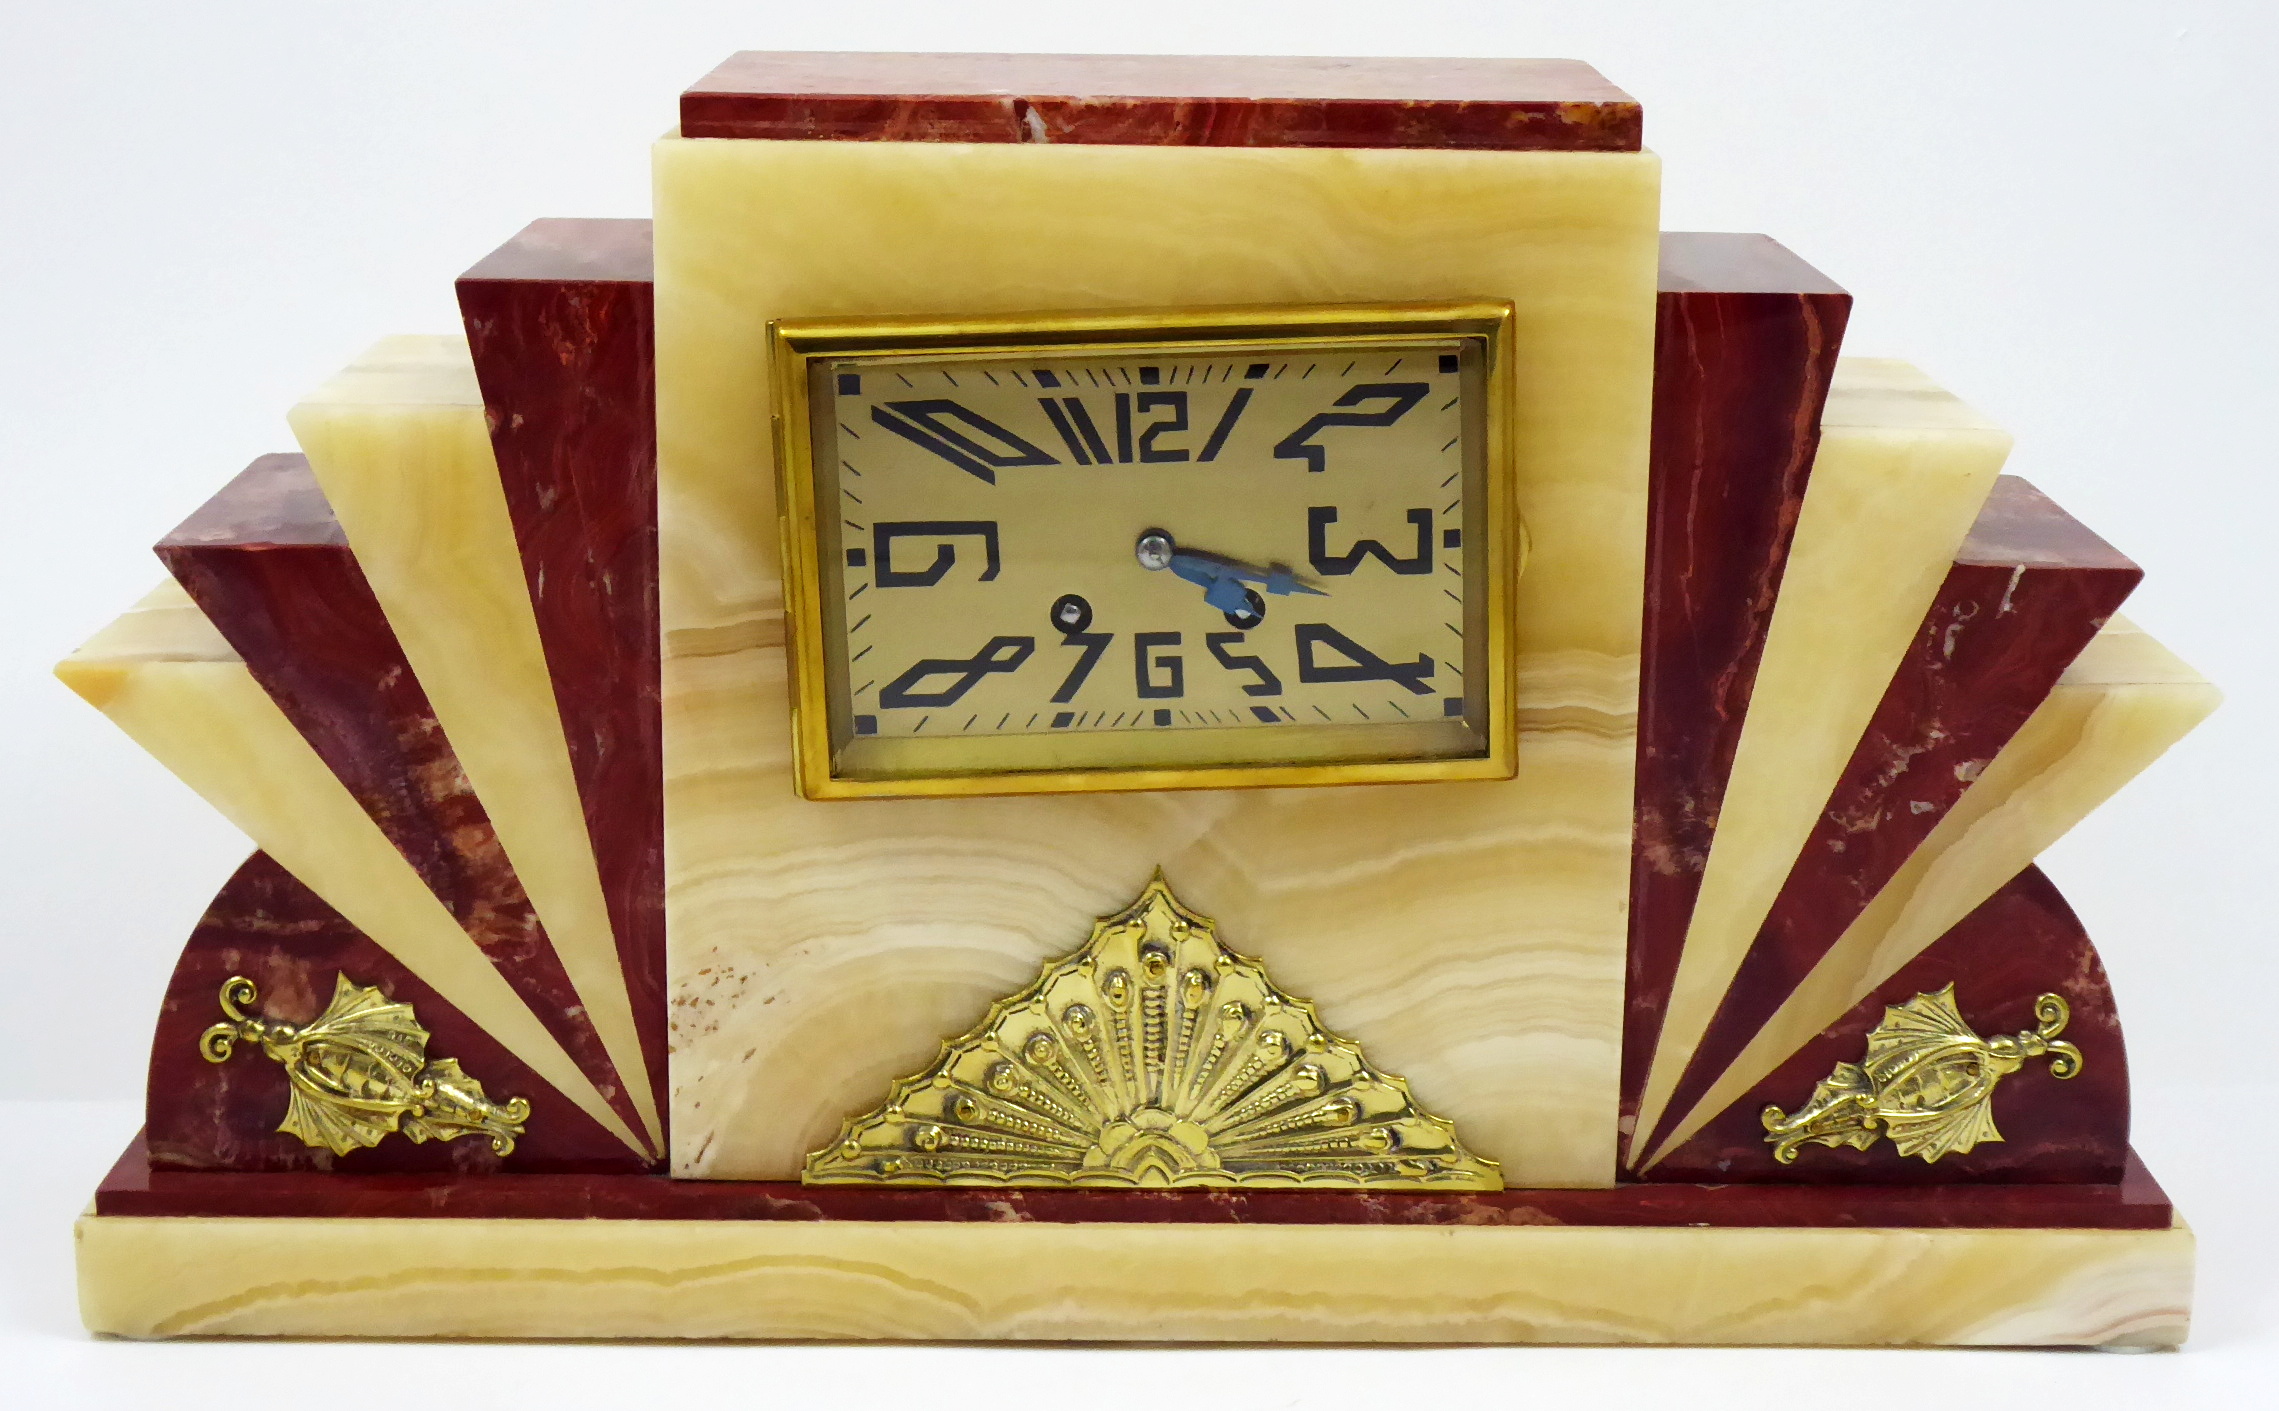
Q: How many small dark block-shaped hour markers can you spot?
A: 12